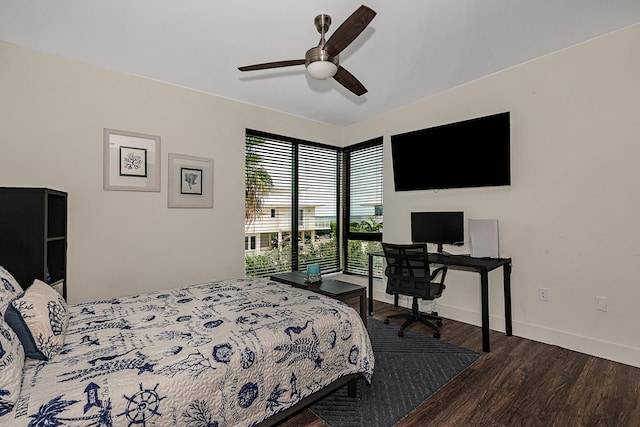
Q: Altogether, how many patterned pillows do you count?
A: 3